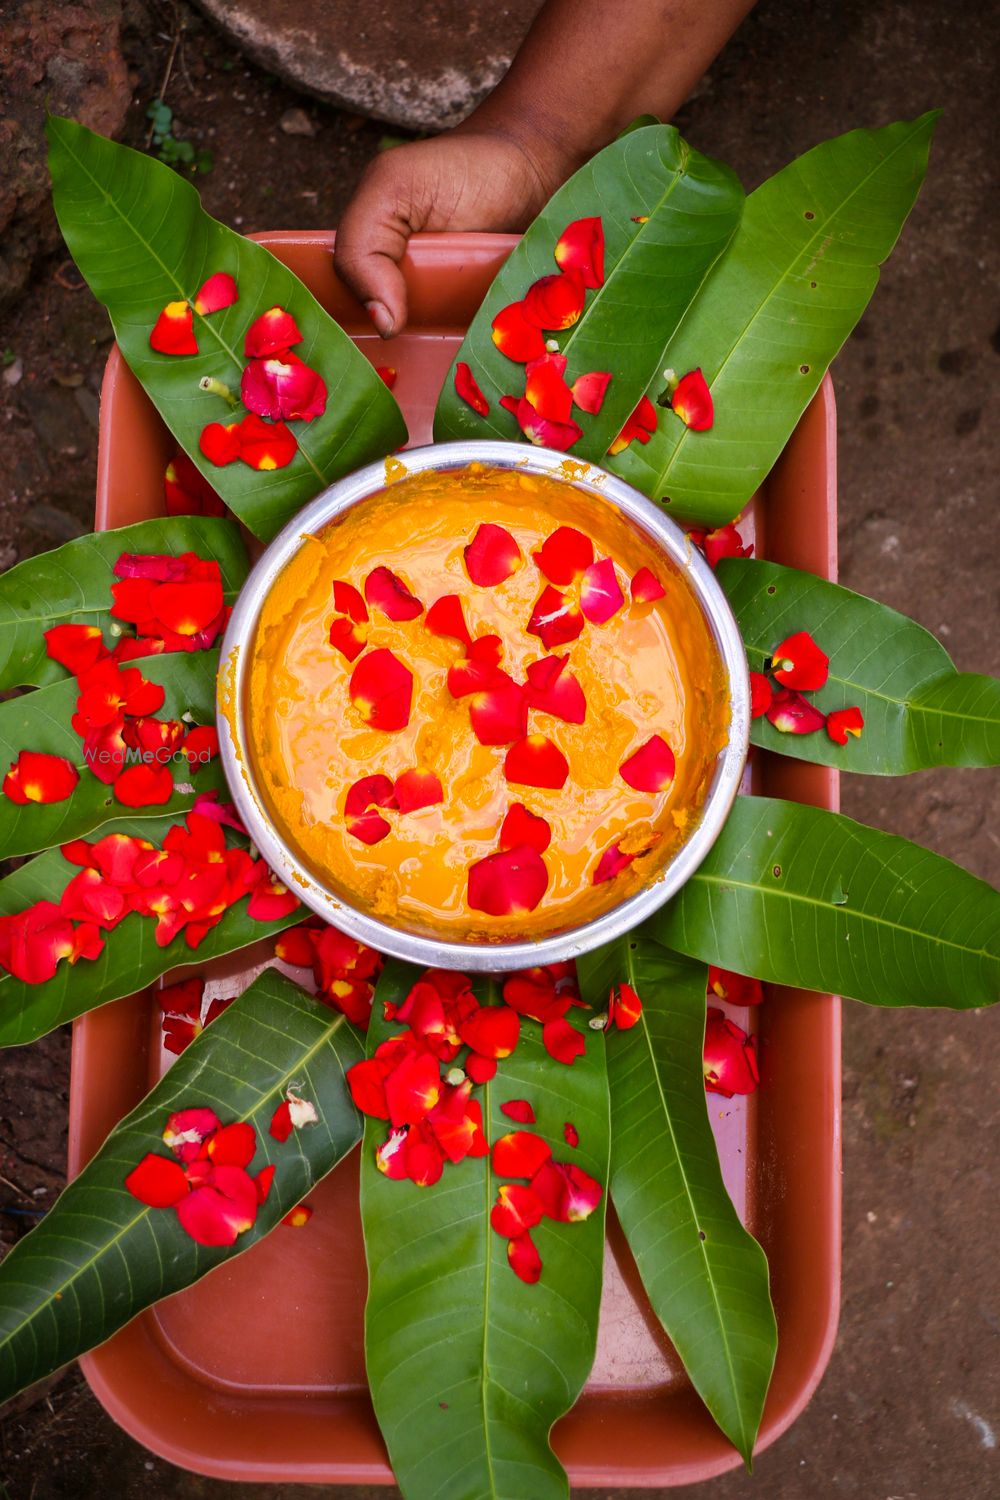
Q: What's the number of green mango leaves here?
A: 11